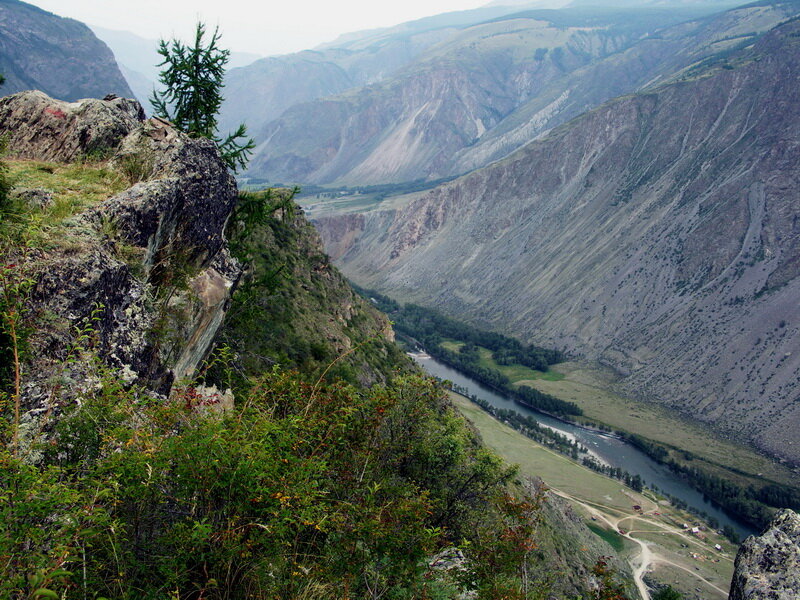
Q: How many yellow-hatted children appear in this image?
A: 0